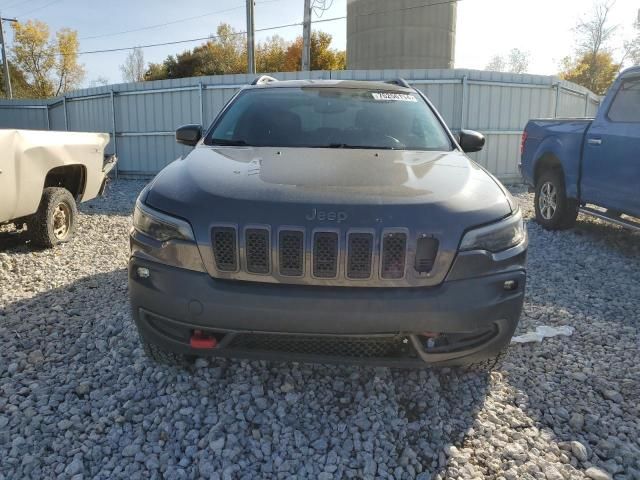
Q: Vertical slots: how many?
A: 7